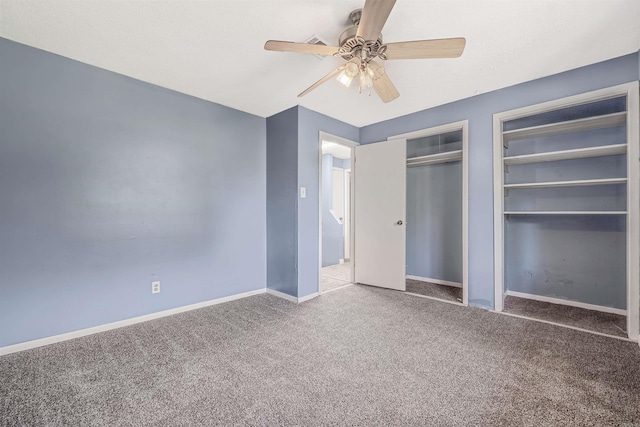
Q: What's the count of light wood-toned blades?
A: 5